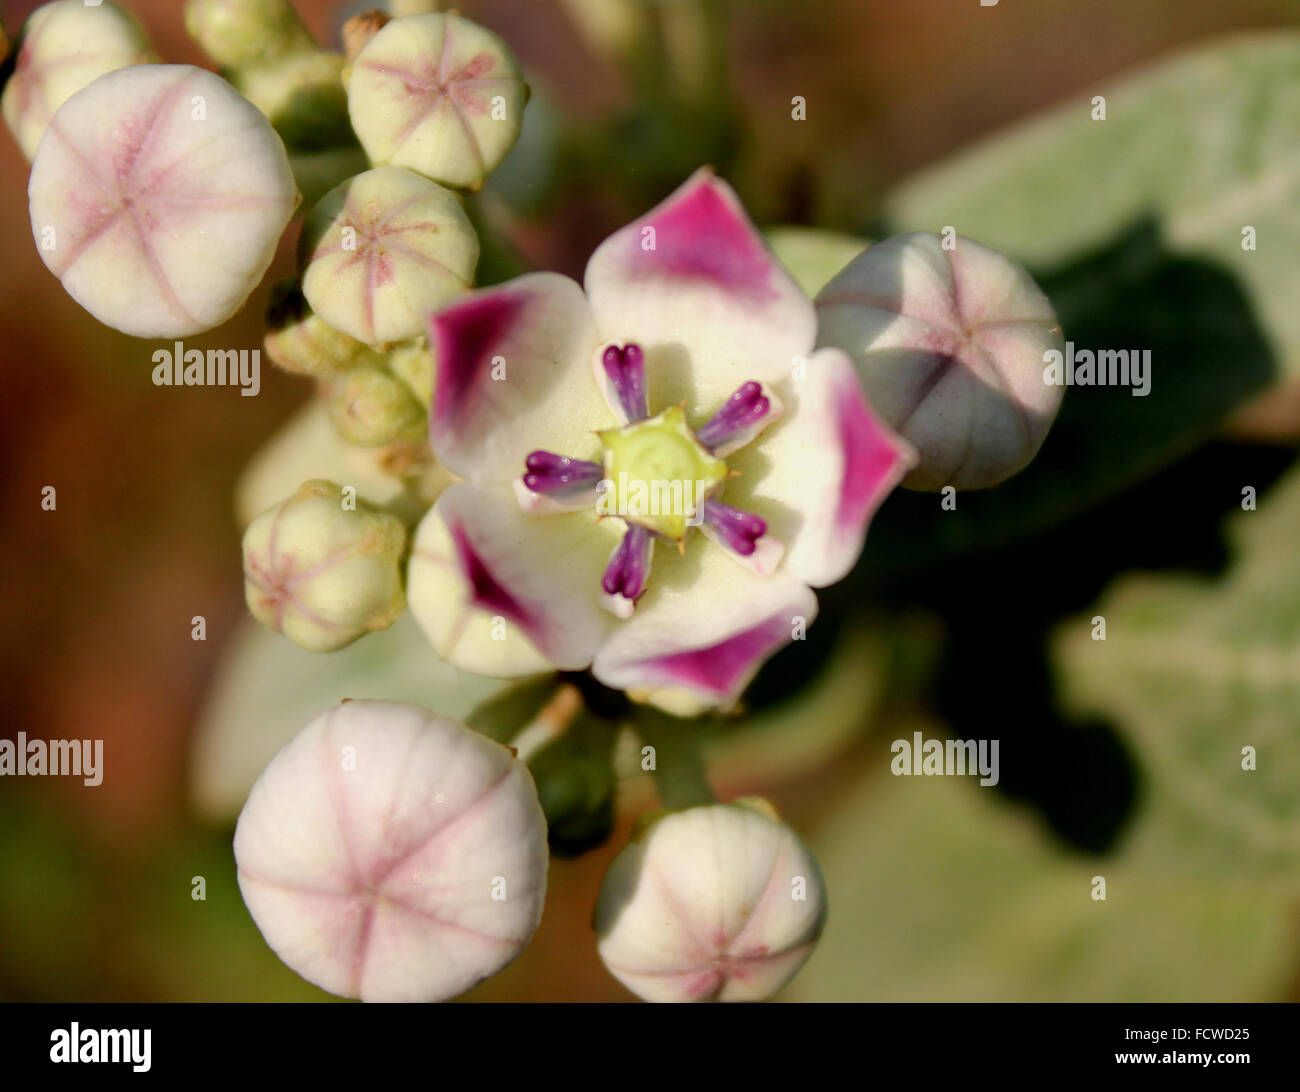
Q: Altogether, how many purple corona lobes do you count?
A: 5